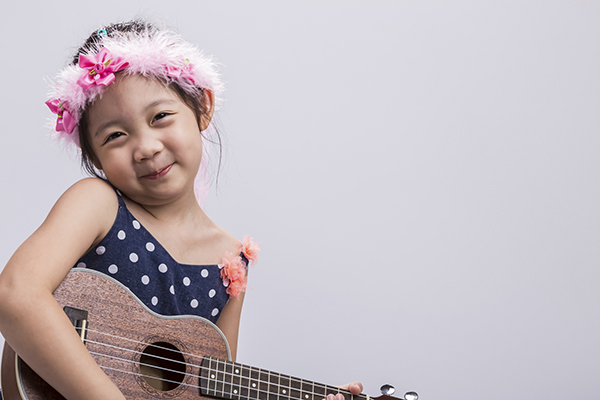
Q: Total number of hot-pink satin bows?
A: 3